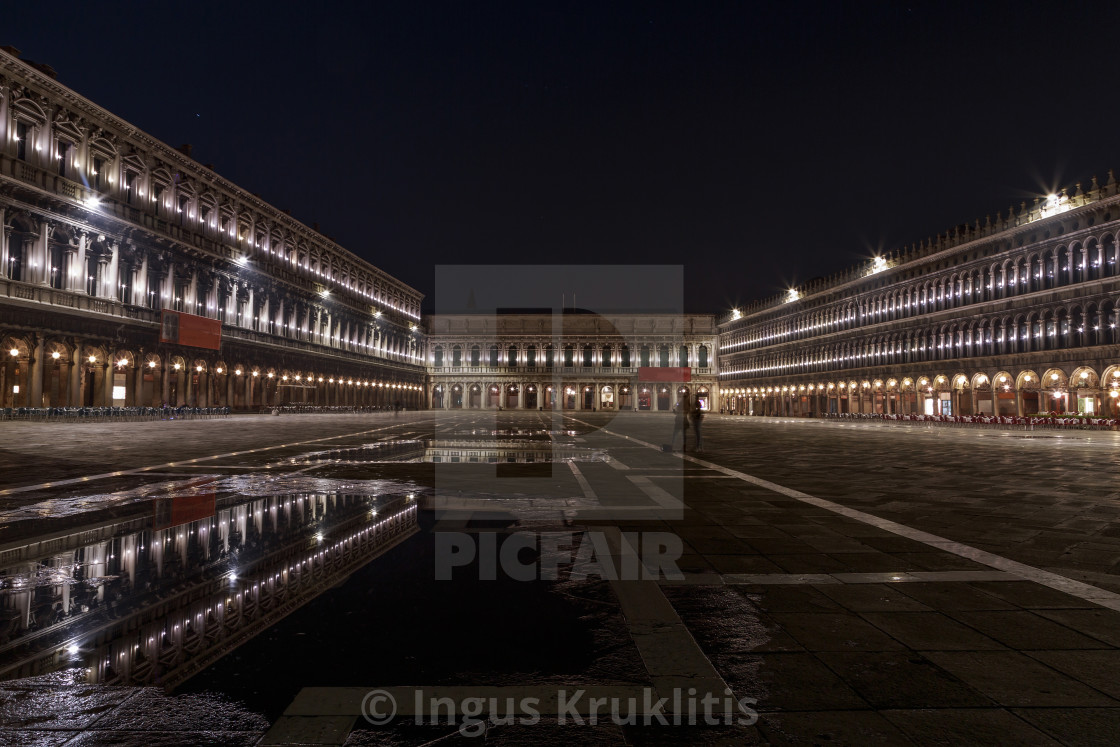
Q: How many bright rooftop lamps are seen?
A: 4